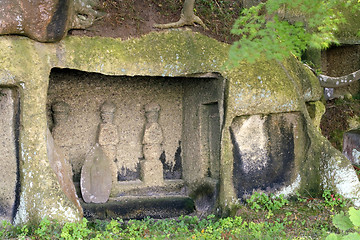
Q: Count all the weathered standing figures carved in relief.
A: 3